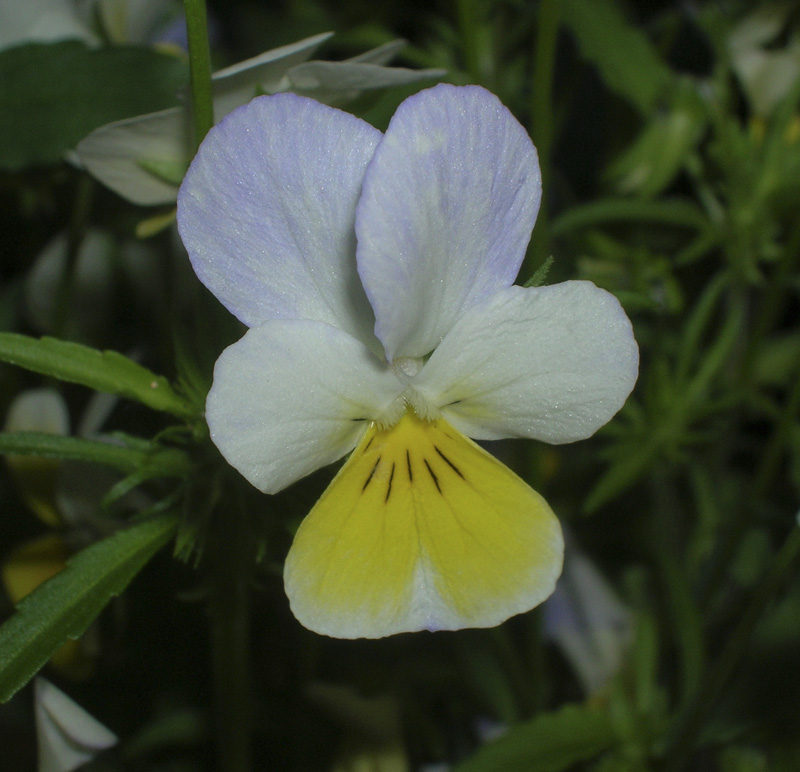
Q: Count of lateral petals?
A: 2